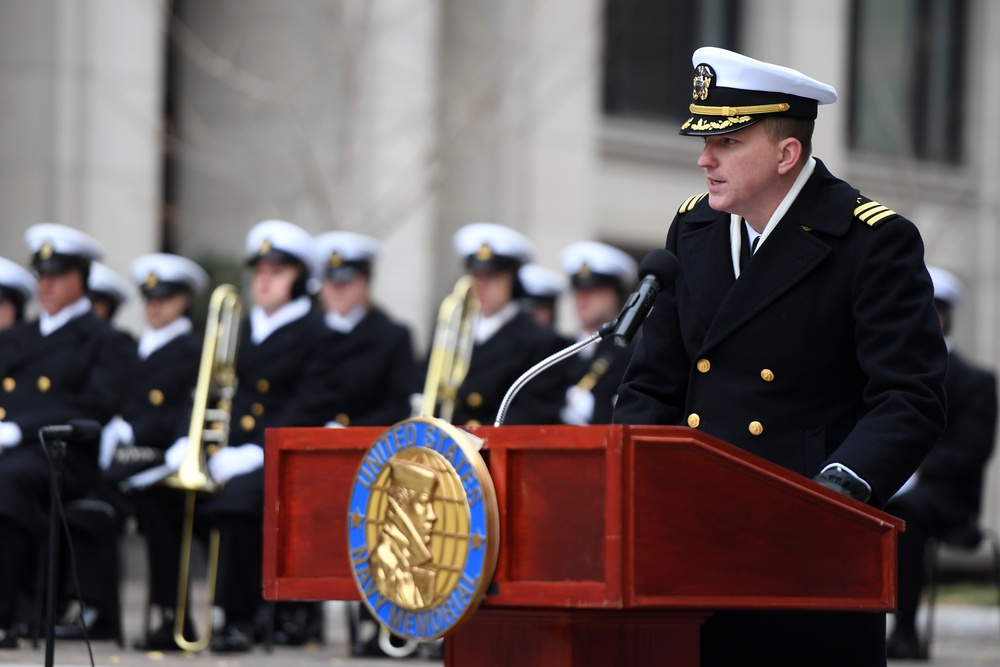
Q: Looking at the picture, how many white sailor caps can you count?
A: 11